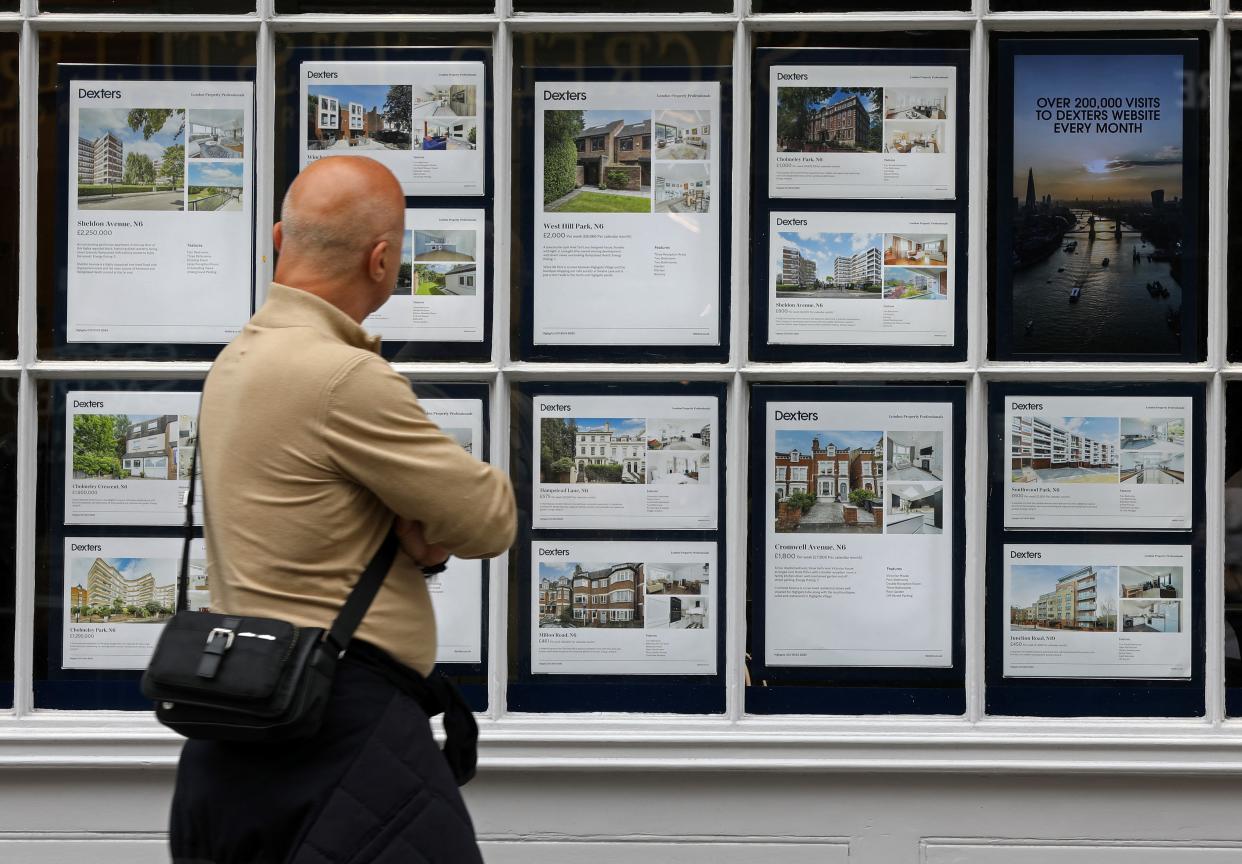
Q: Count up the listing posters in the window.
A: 14